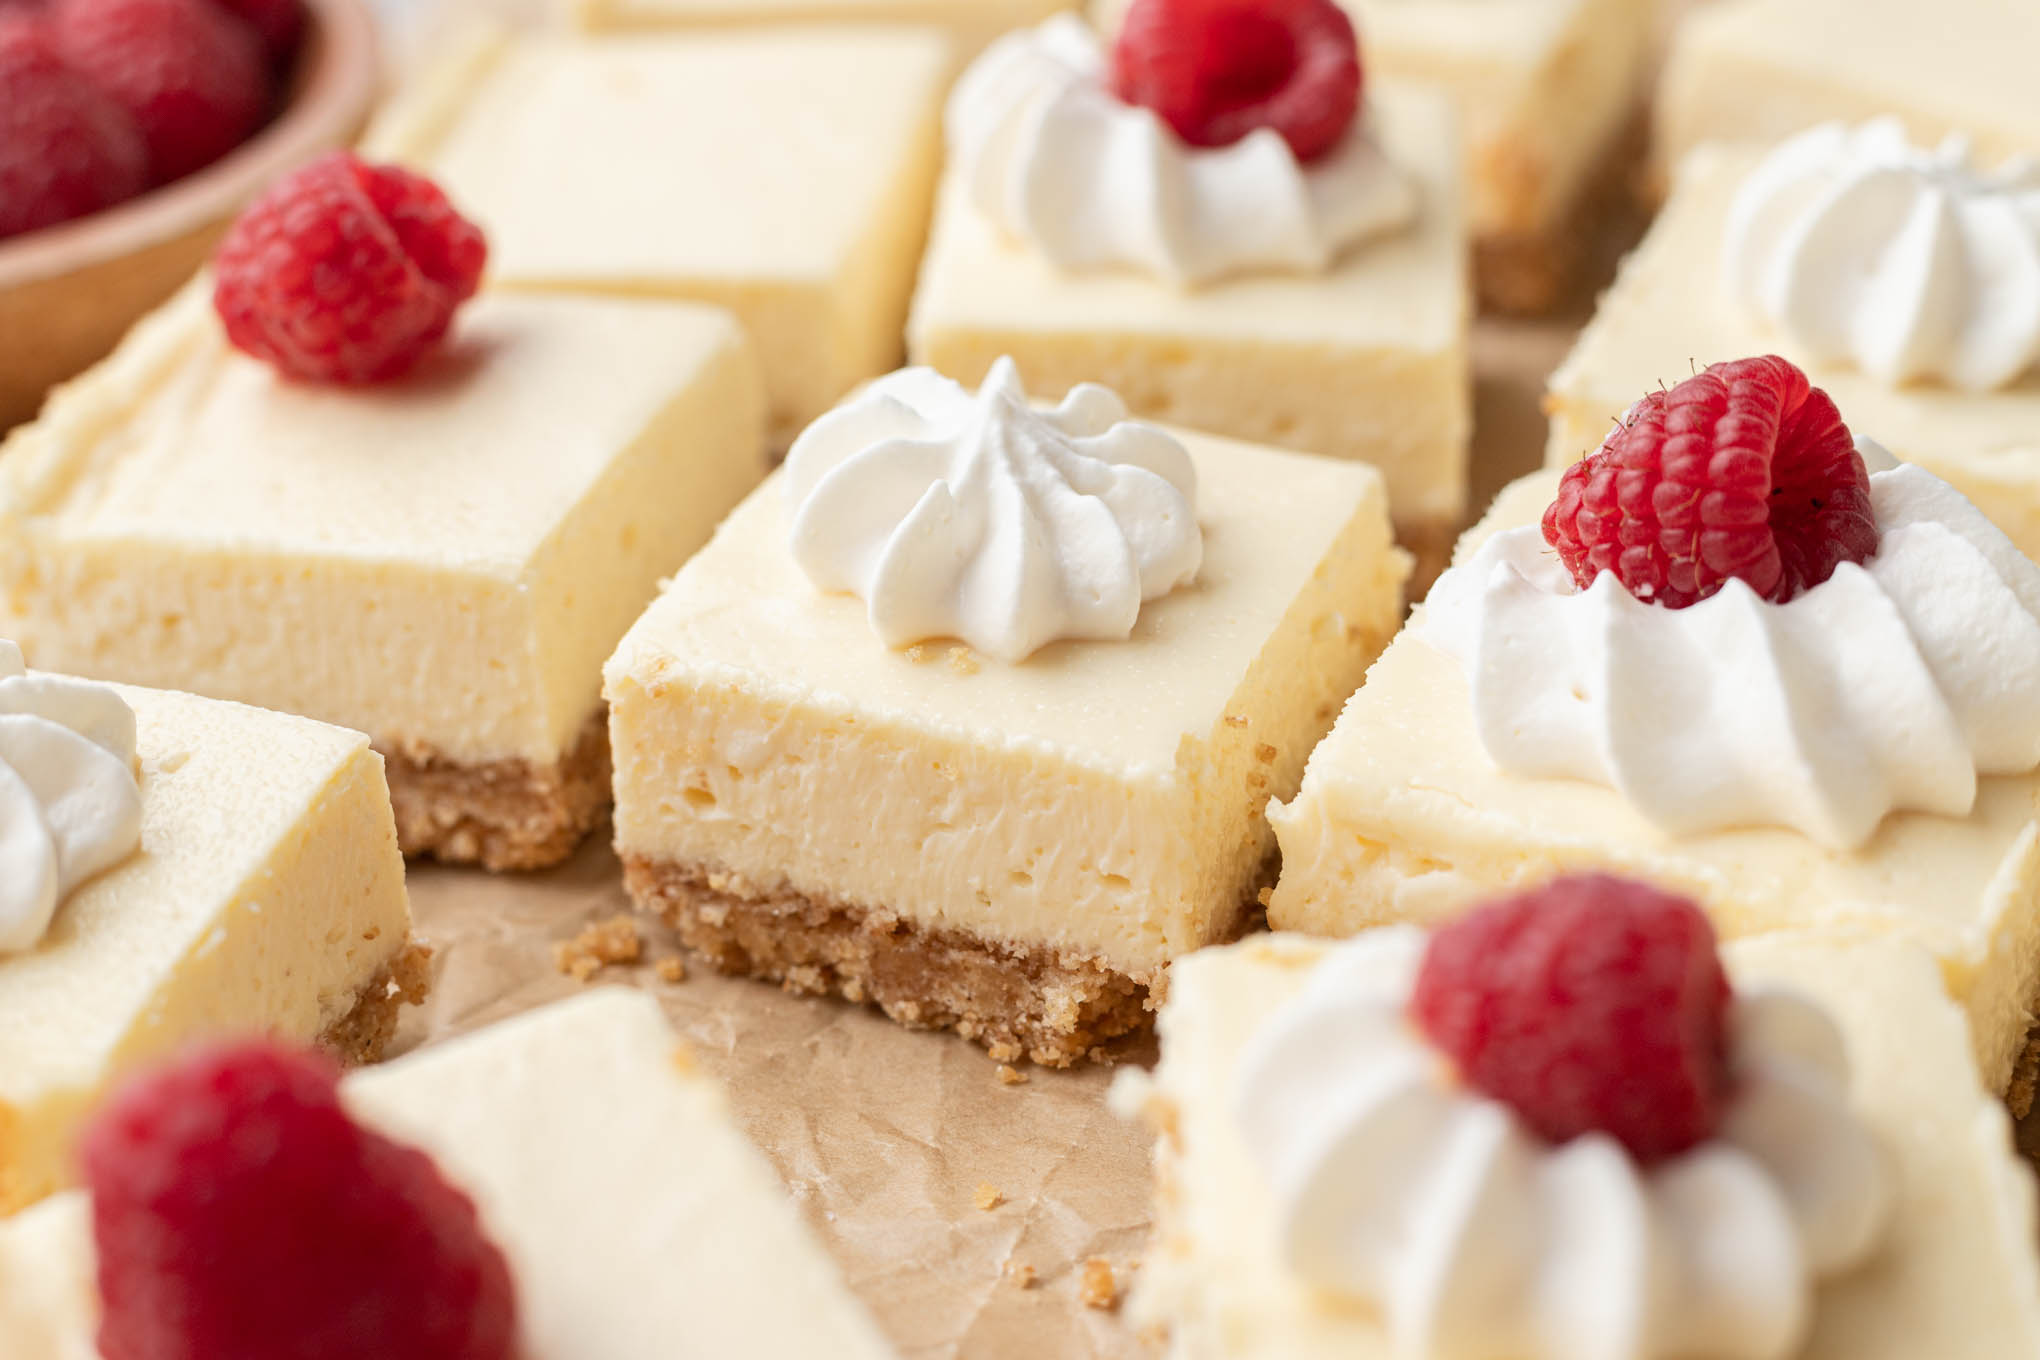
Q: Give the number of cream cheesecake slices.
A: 12